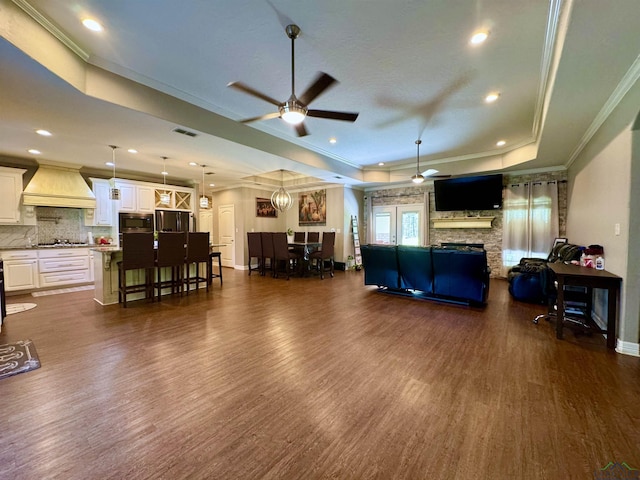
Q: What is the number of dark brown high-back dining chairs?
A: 6